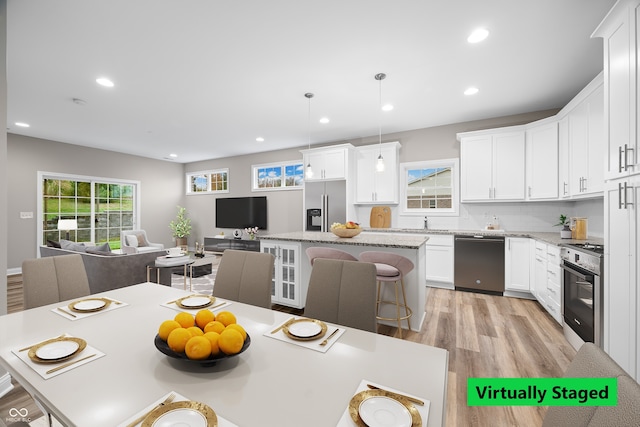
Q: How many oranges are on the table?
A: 11